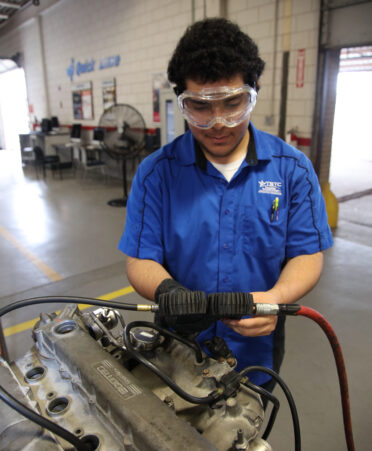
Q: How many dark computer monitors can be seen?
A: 4